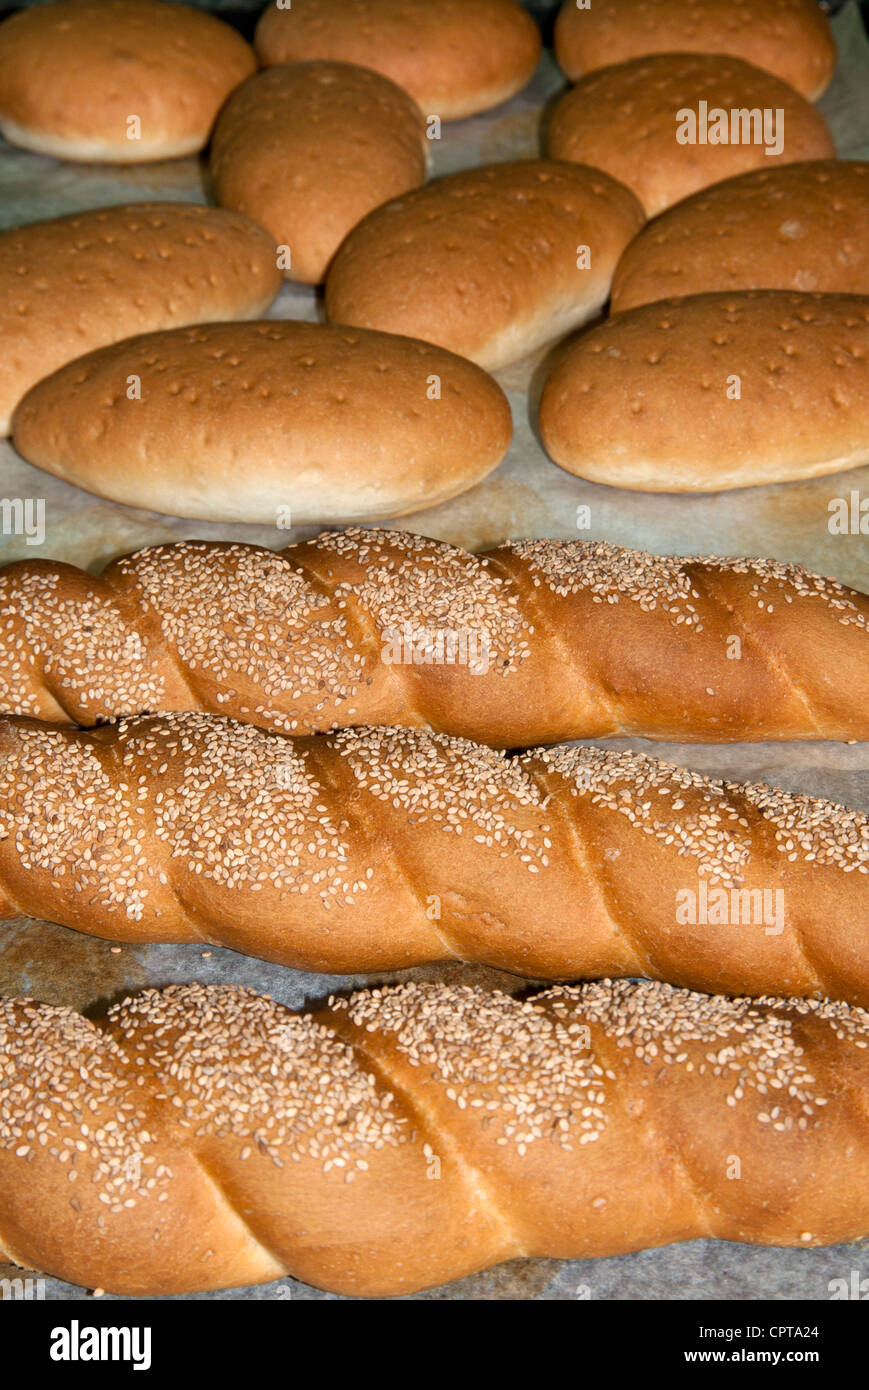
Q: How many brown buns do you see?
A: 10